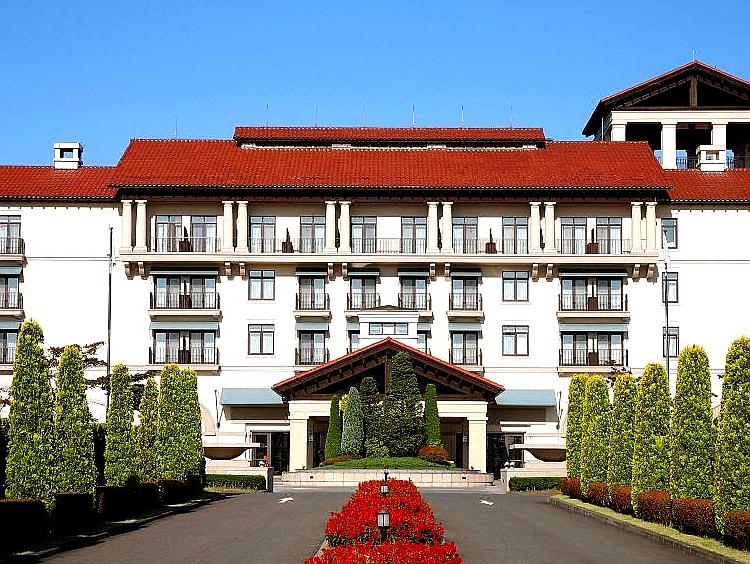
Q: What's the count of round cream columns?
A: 12